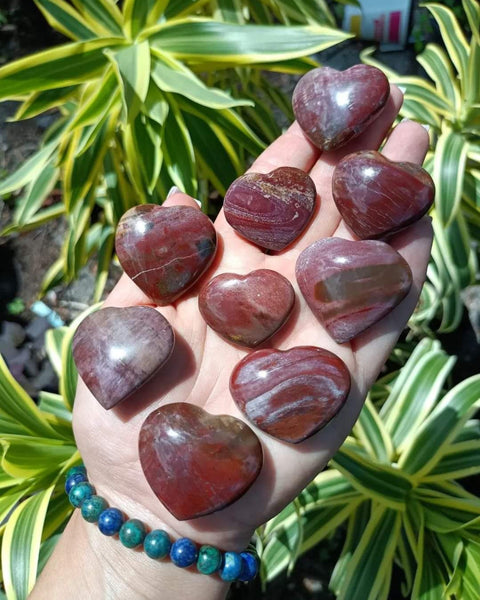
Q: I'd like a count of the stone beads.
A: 11